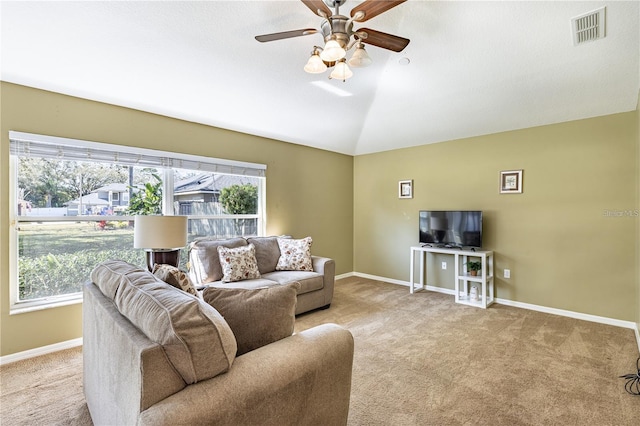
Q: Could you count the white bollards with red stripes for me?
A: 0